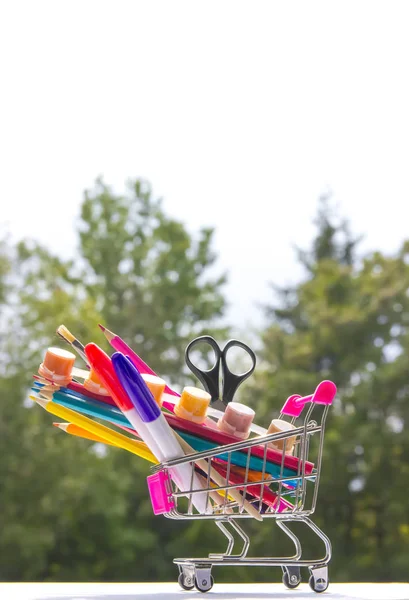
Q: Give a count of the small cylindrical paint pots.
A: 6